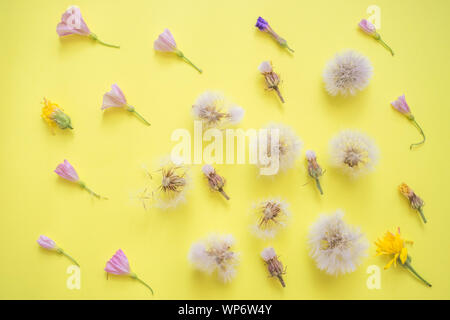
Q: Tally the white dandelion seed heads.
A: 8